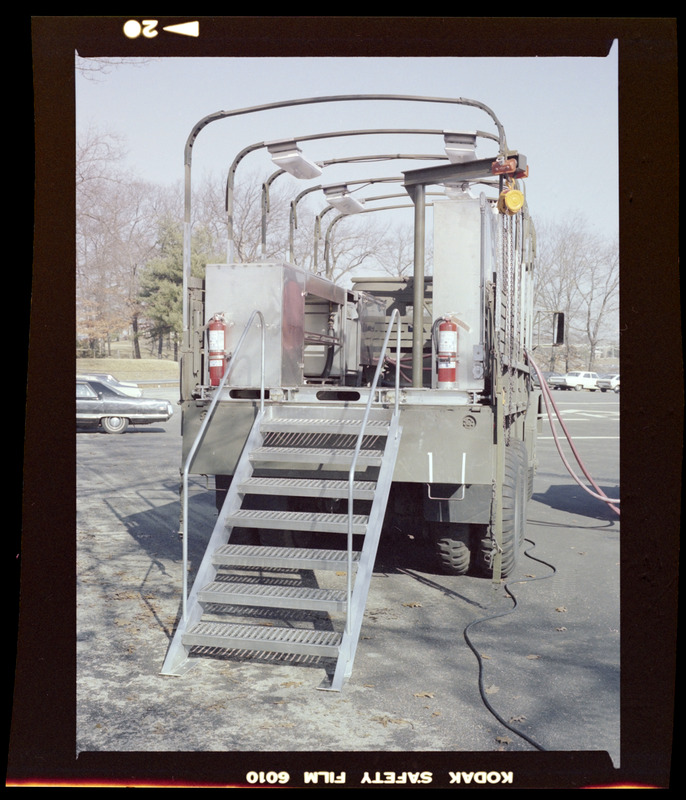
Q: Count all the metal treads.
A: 7